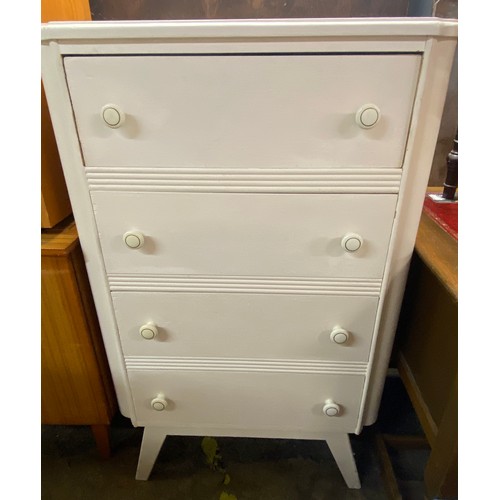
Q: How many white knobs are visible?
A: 8